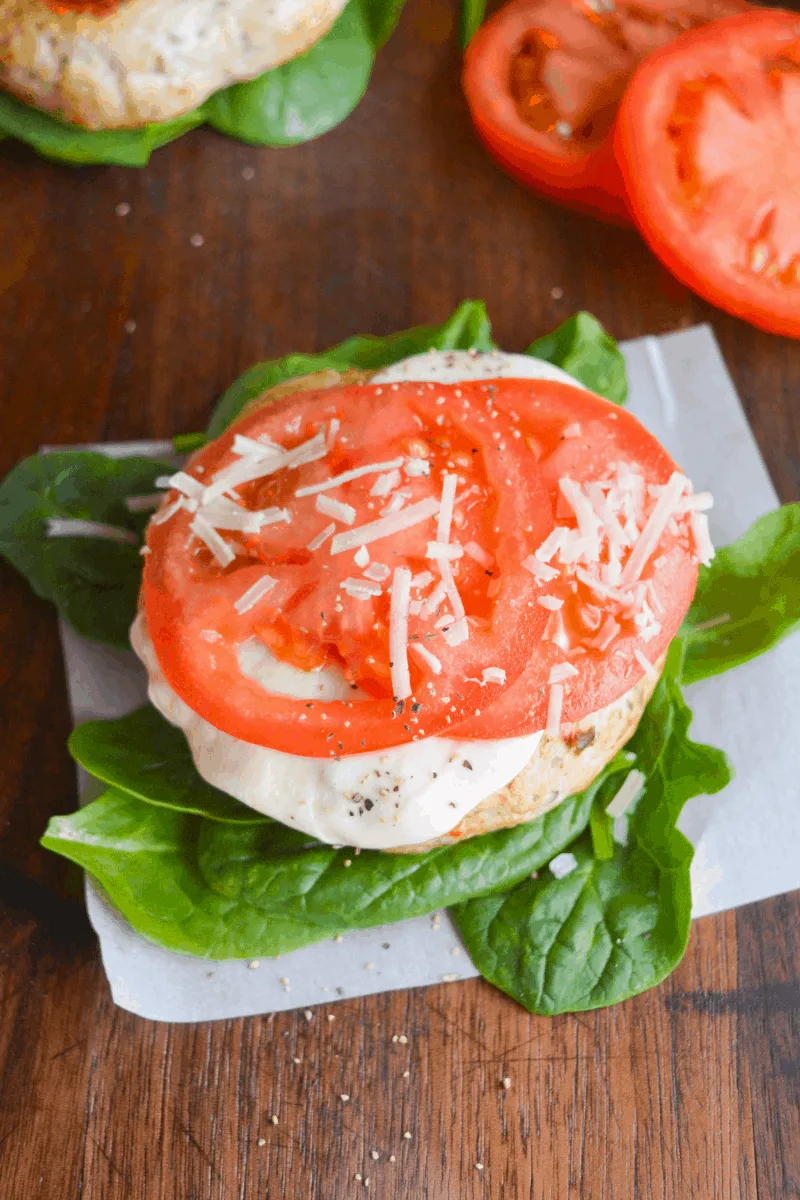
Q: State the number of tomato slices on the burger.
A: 2